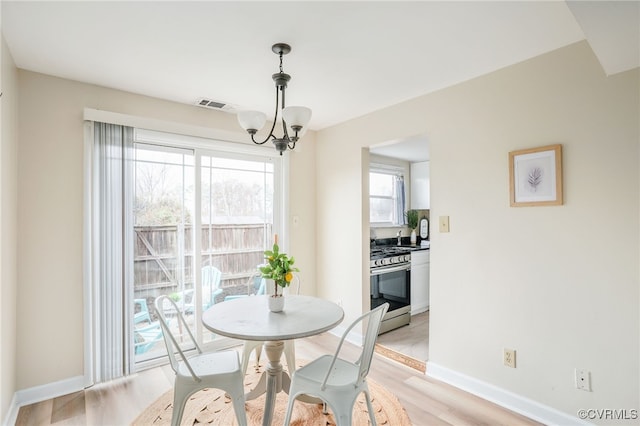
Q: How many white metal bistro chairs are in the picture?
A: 3